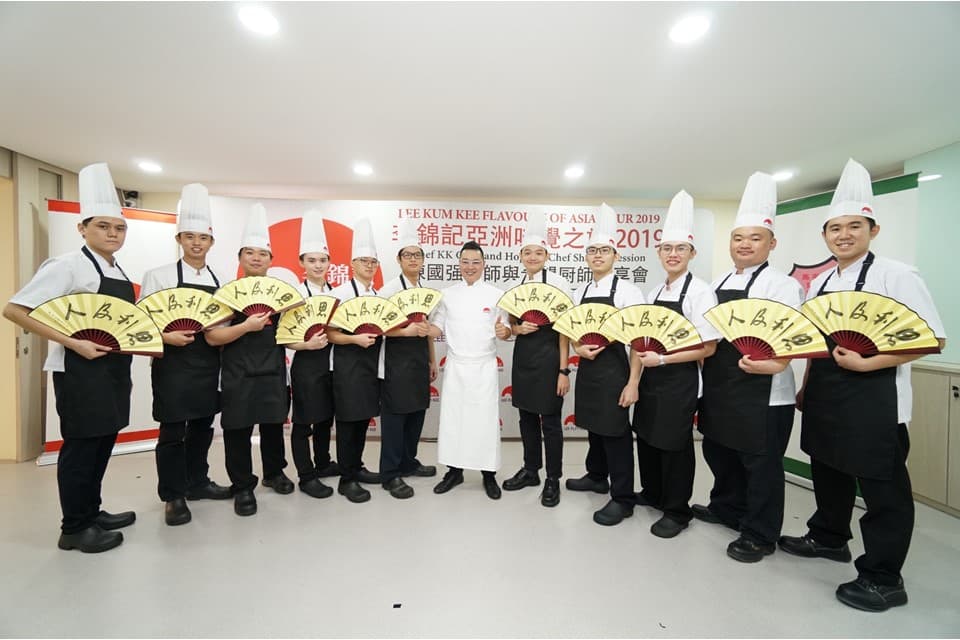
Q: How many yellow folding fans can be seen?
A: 11